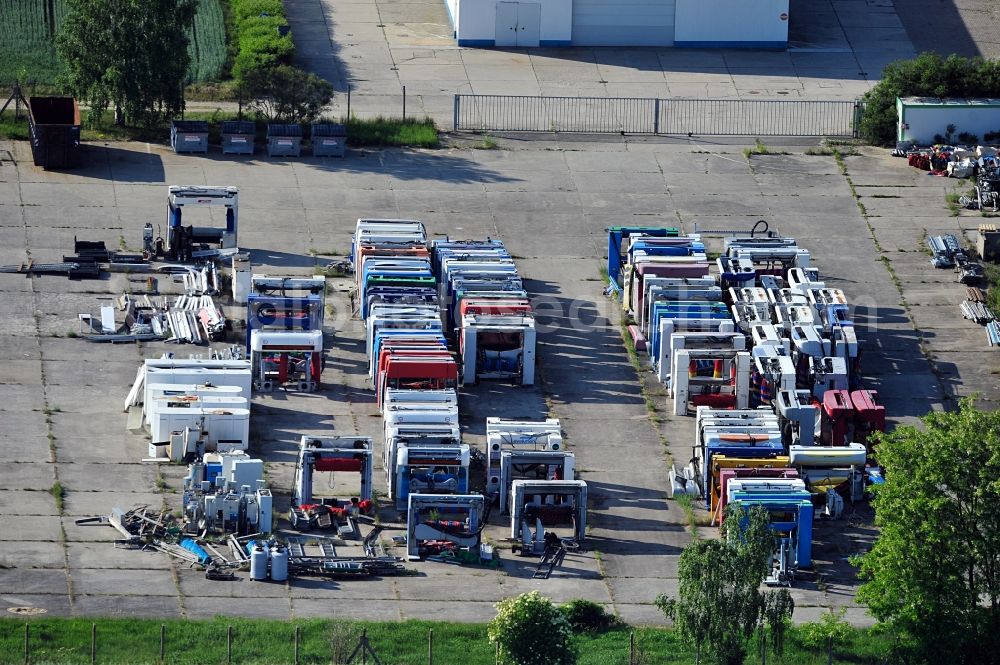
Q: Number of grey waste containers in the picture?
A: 4